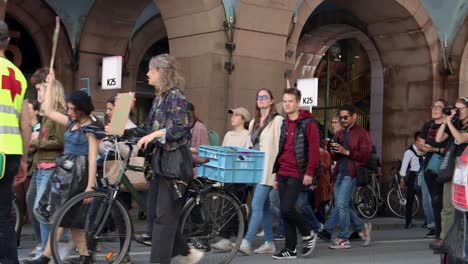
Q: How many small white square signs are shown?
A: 2